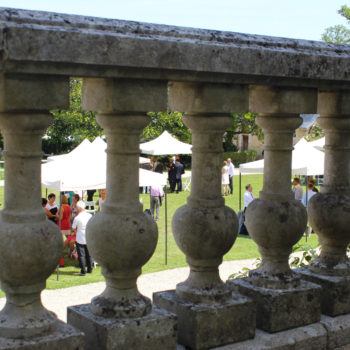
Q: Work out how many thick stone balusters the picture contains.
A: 5